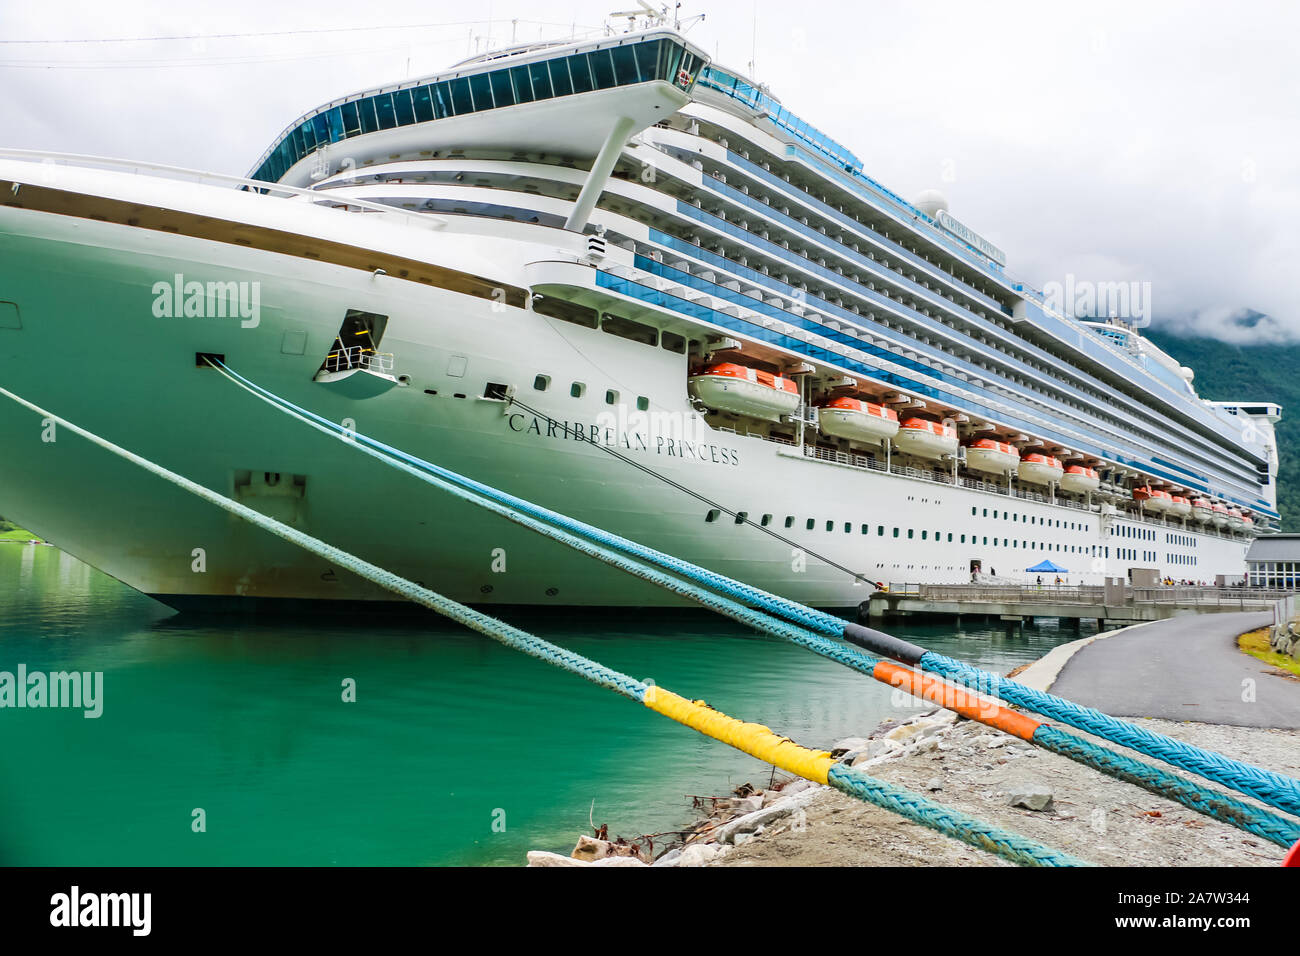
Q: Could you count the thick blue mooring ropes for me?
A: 3